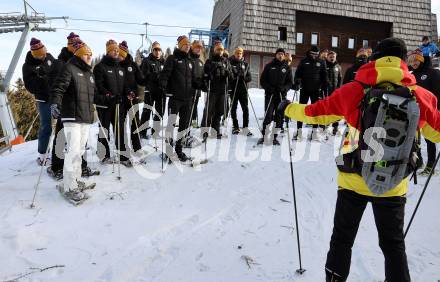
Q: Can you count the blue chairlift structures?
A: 1